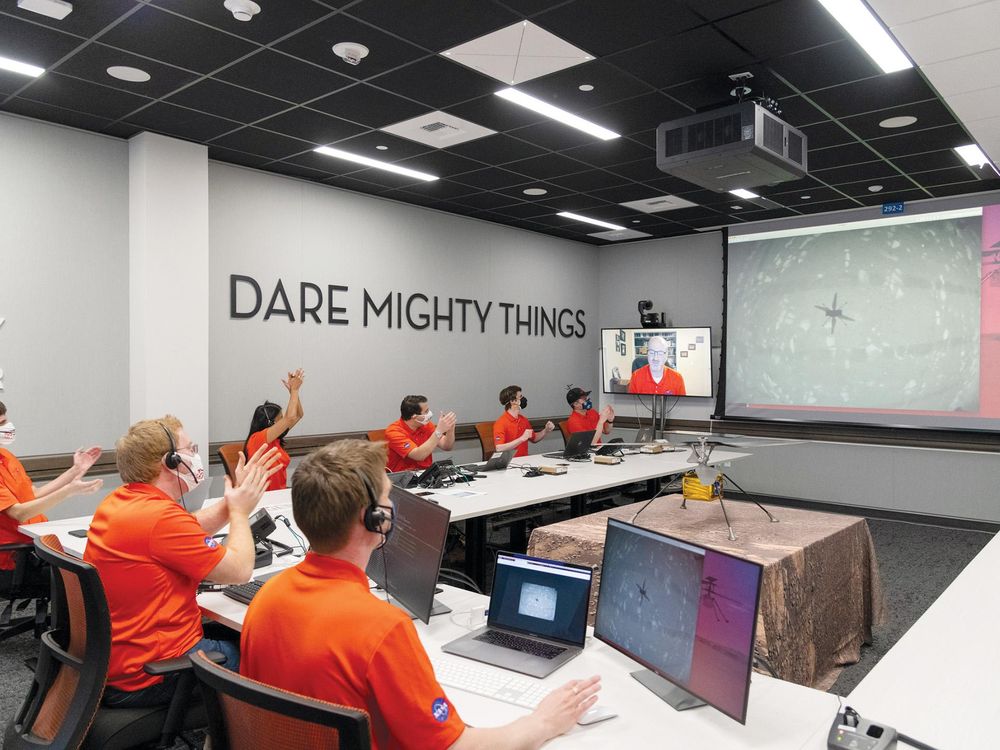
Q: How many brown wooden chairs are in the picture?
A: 4